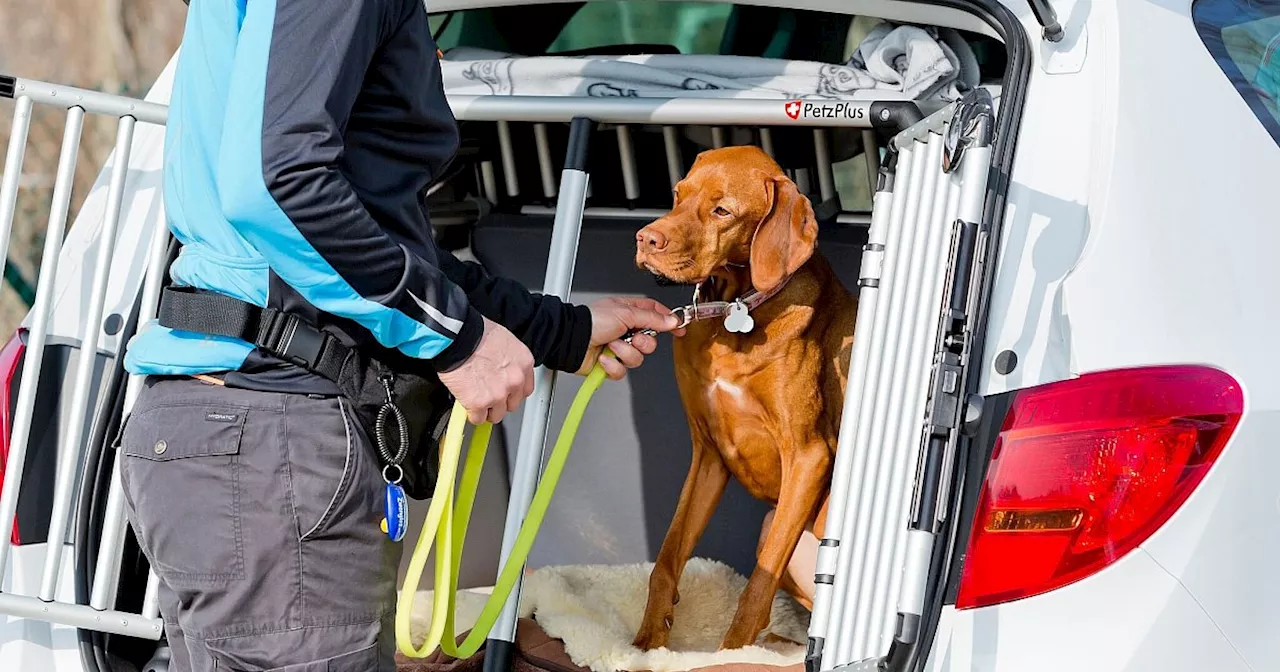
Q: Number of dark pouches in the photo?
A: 1